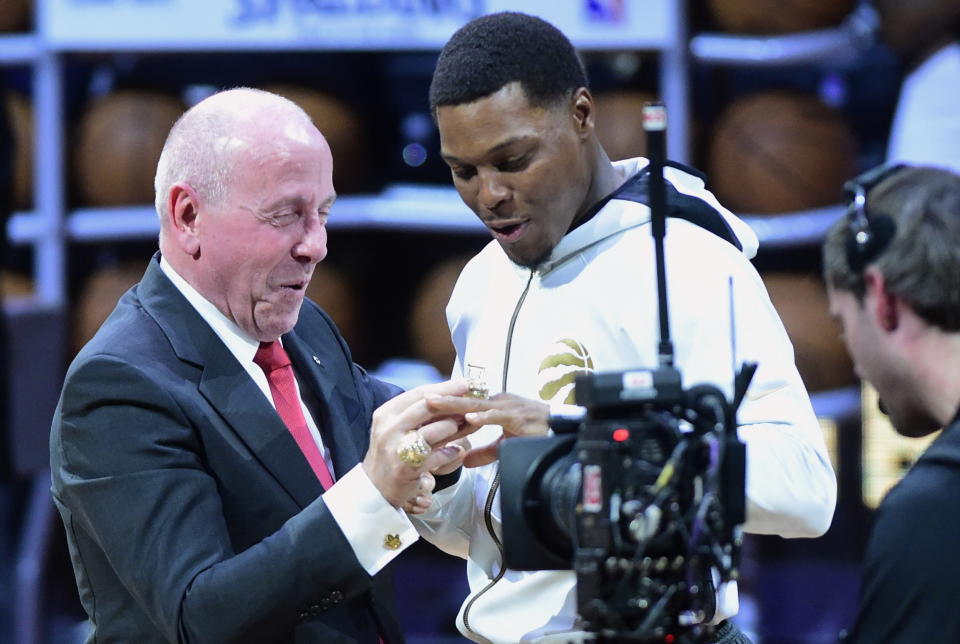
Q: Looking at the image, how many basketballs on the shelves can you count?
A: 12